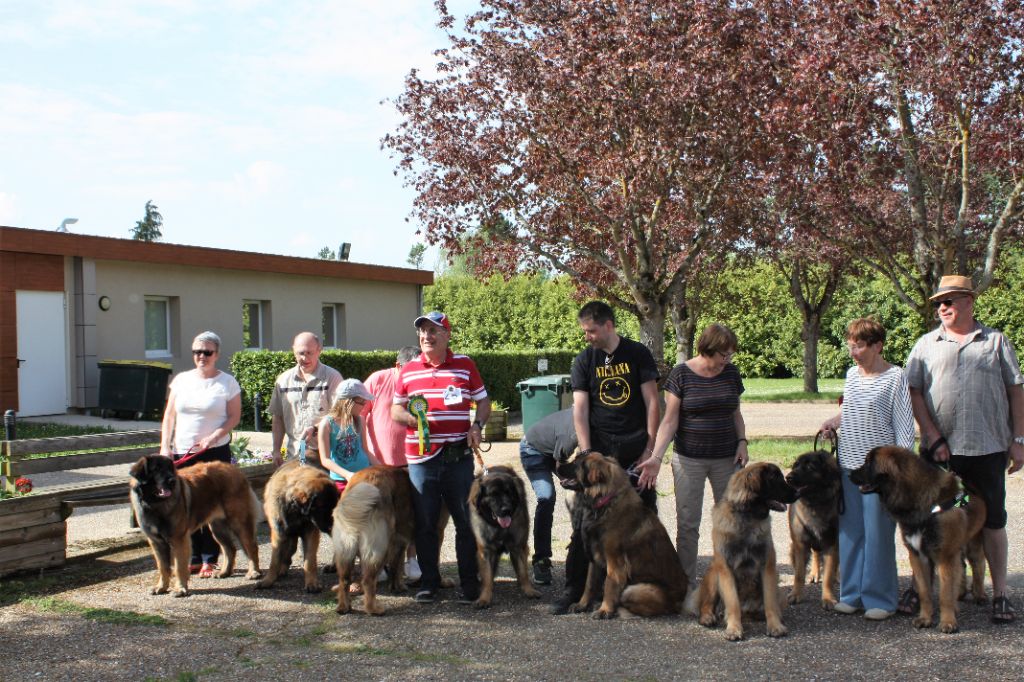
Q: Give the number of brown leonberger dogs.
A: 8